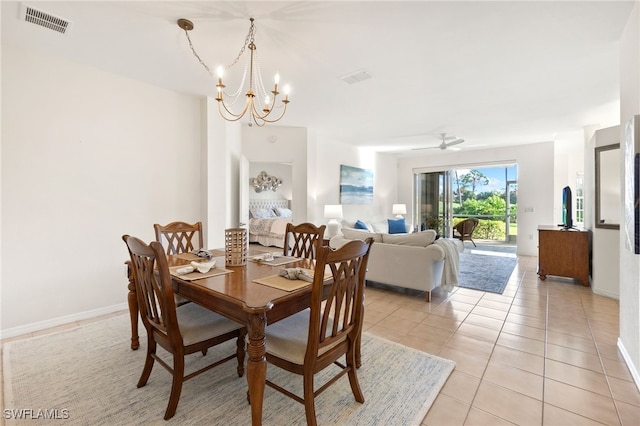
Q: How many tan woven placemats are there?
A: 4